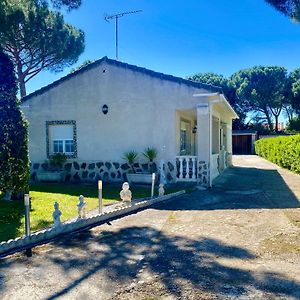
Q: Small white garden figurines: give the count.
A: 4